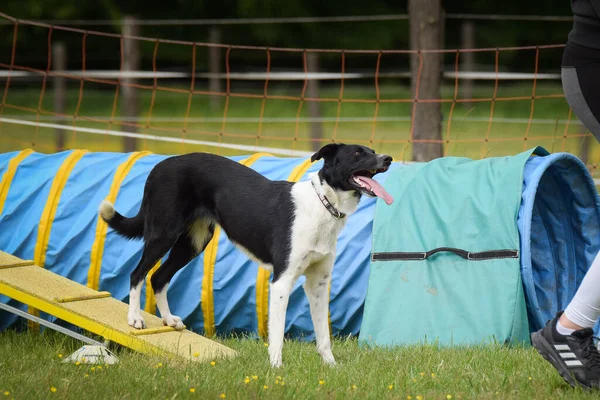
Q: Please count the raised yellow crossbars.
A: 3